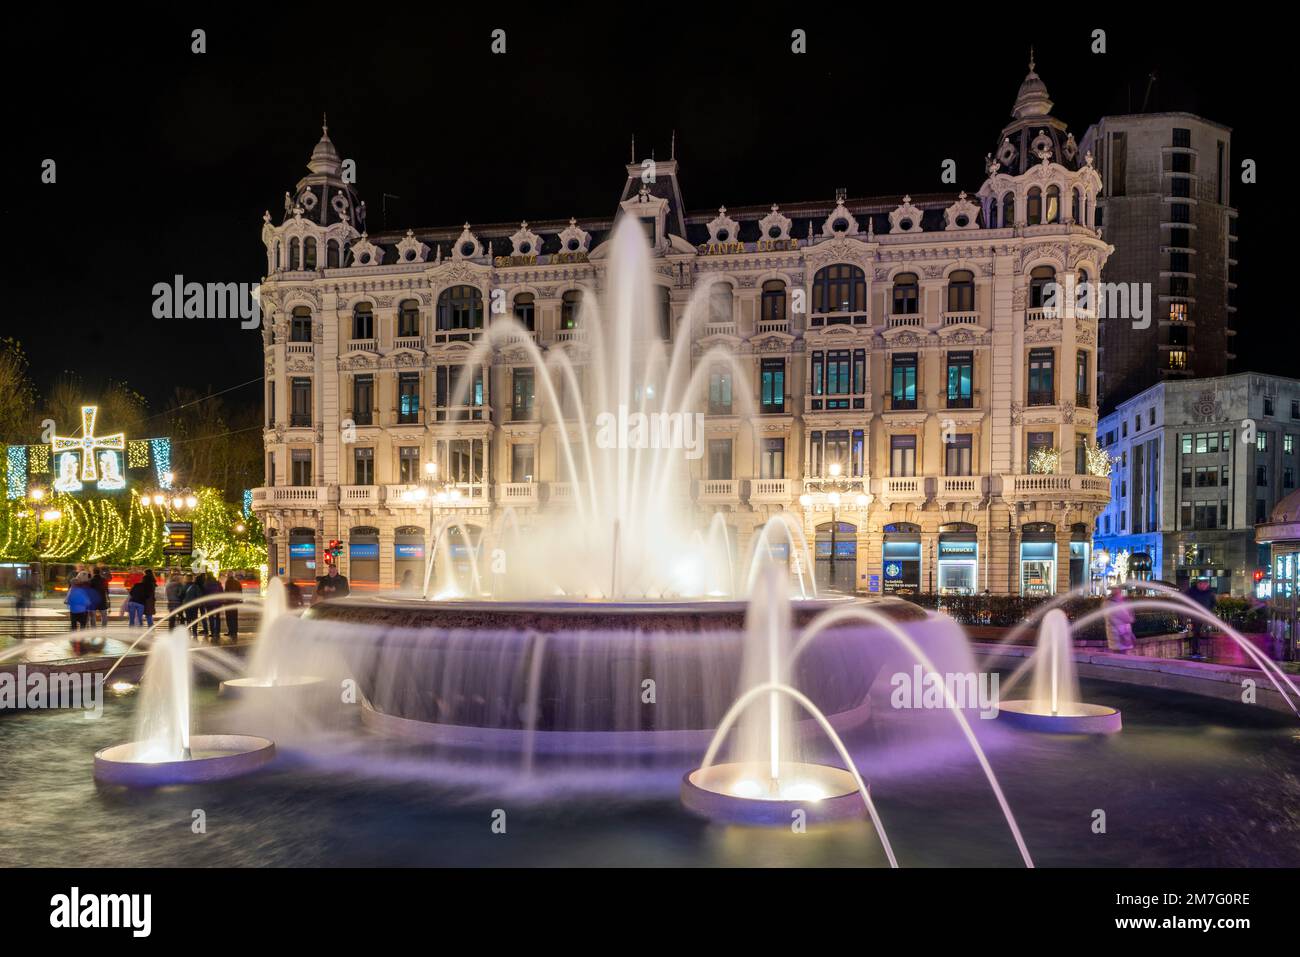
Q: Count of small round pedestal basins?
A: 4